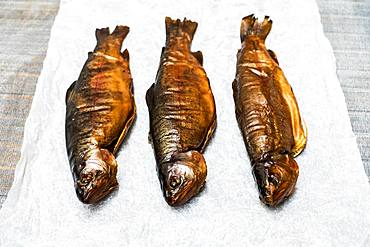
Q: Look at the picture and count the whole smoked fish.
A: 3